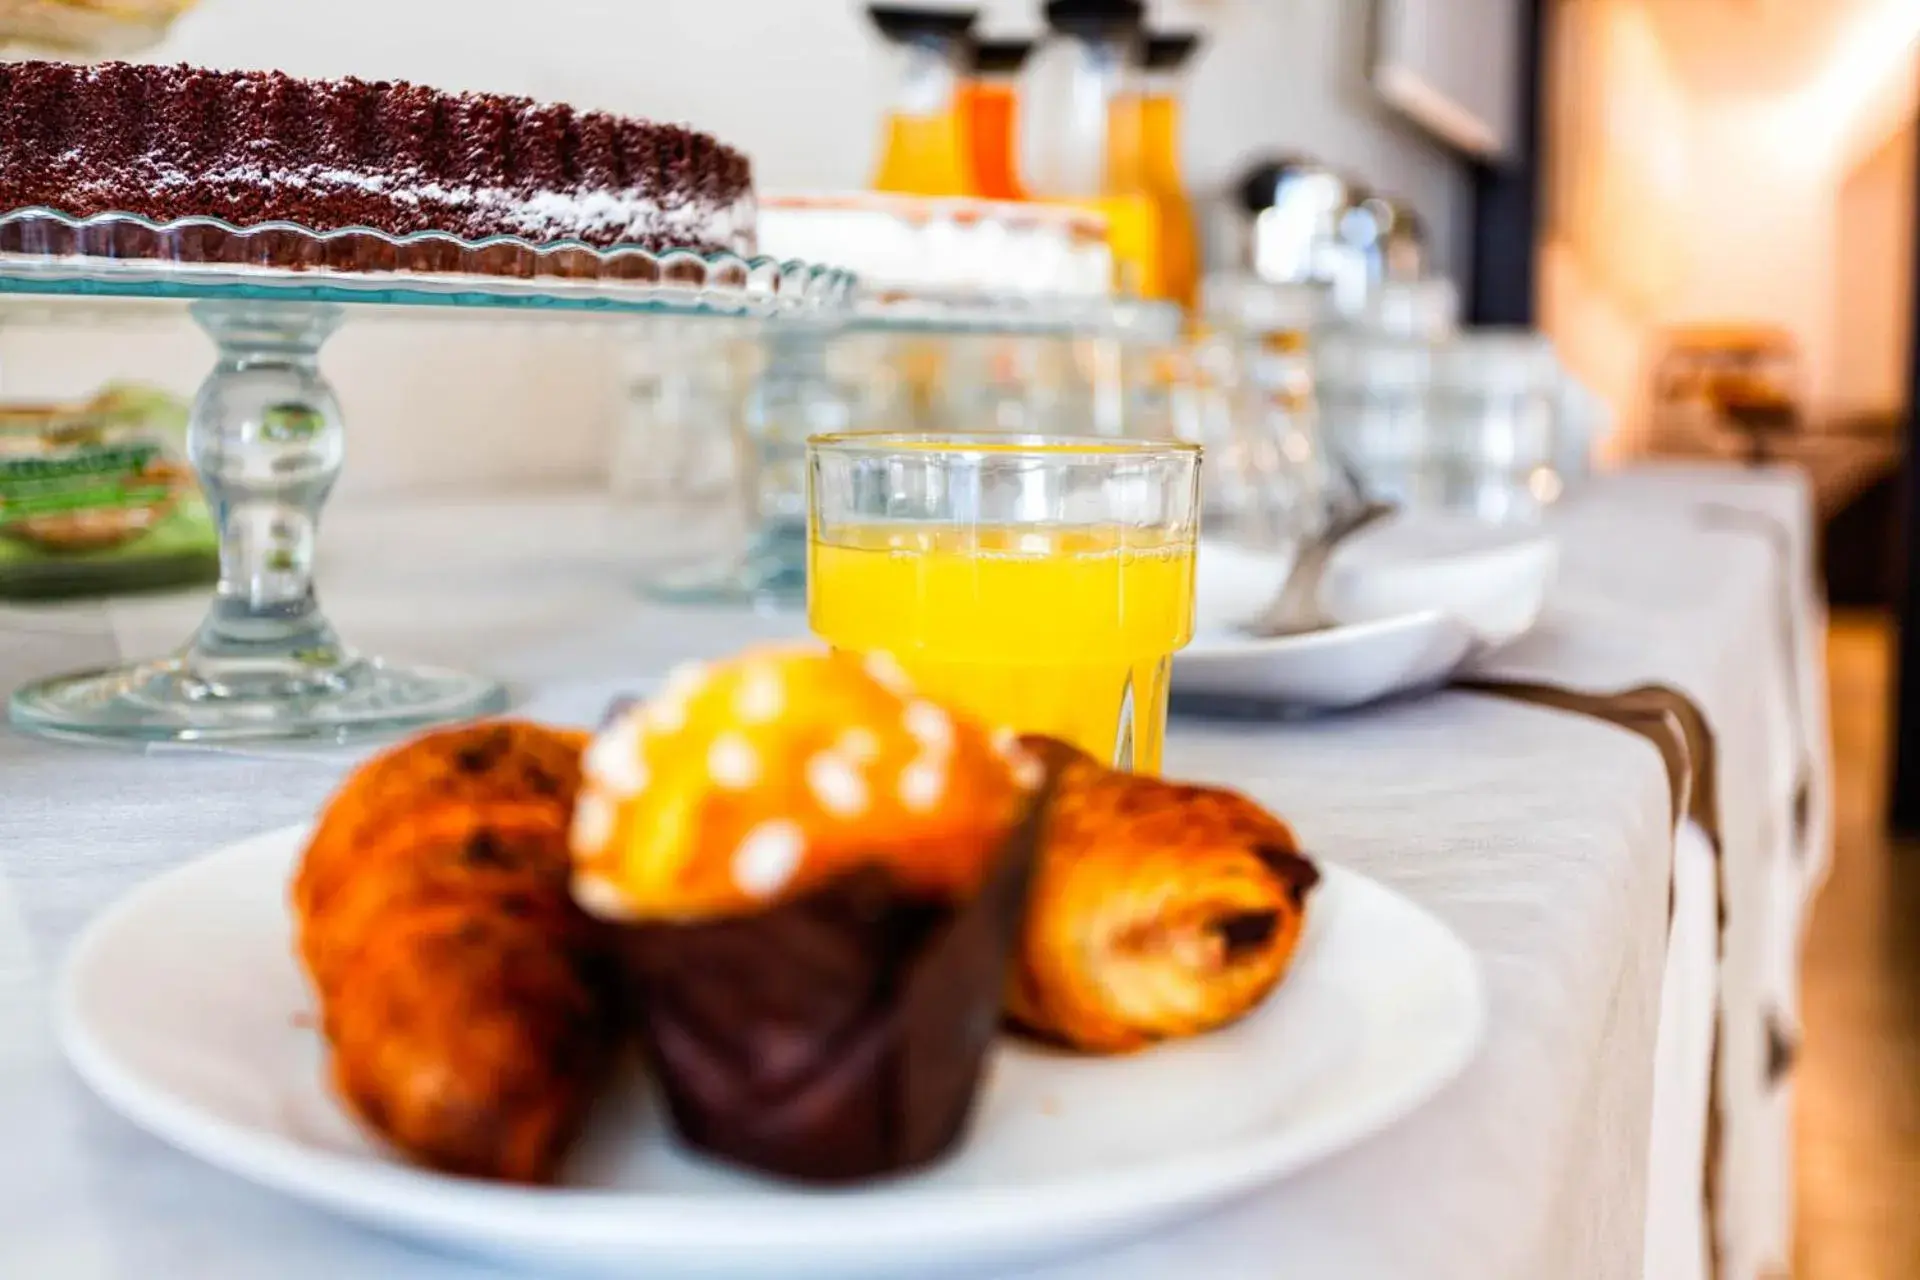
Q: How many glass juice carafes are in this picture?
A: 4